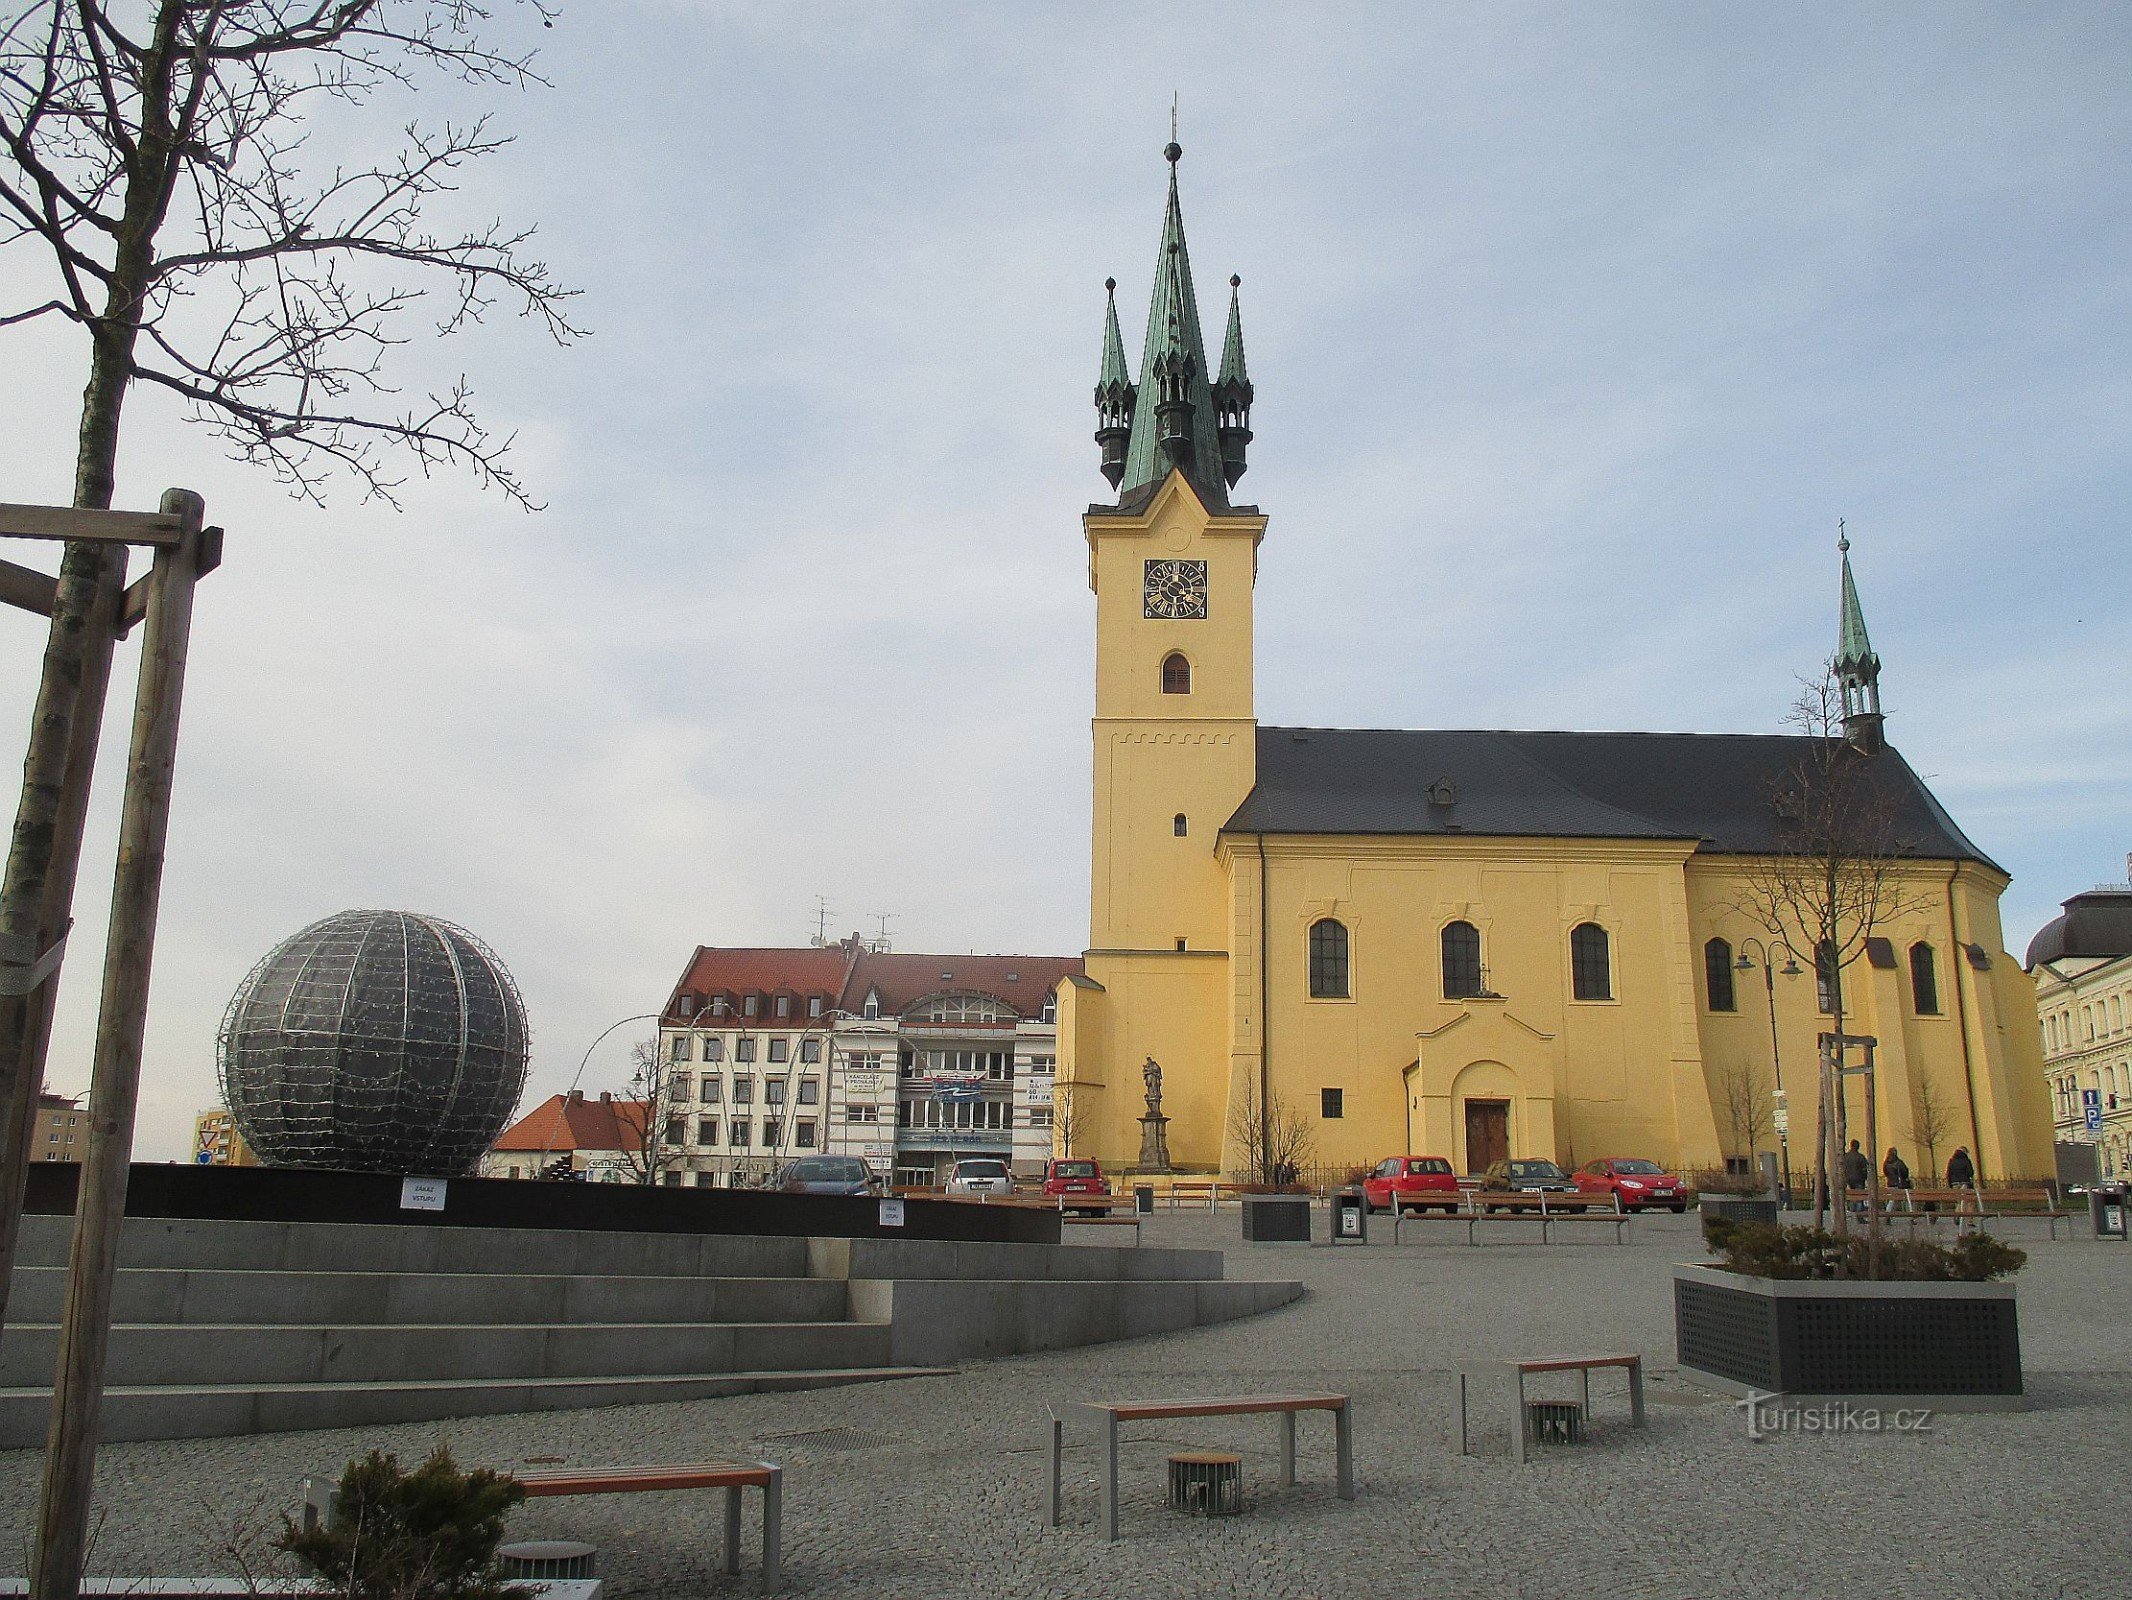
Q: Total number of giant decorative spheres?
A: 1